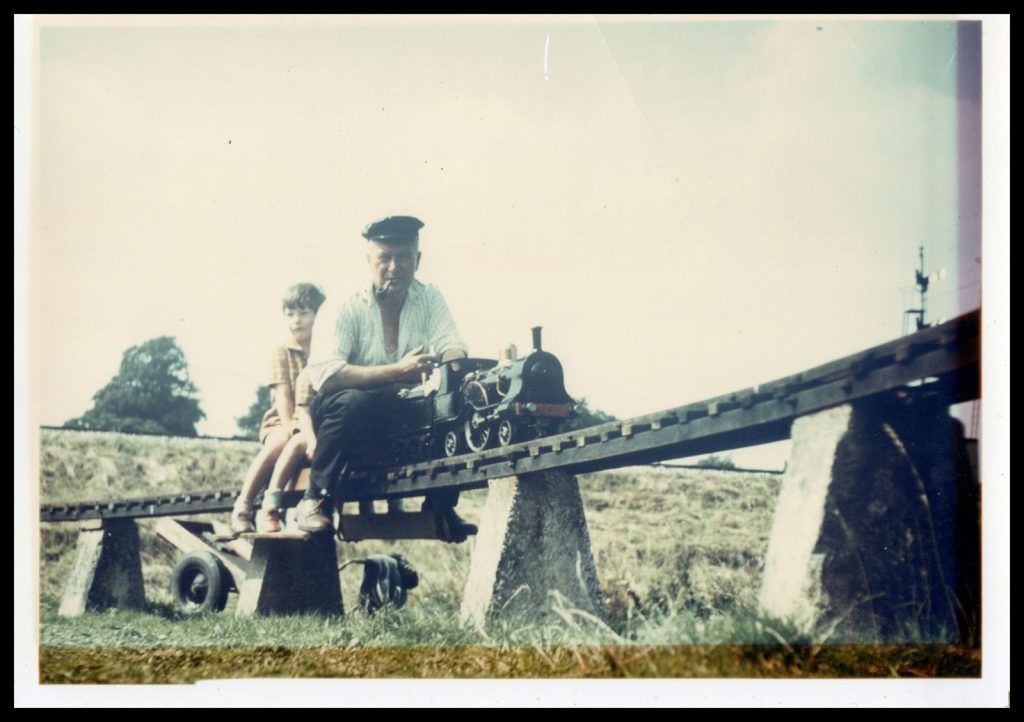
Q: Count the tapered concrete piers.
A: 4